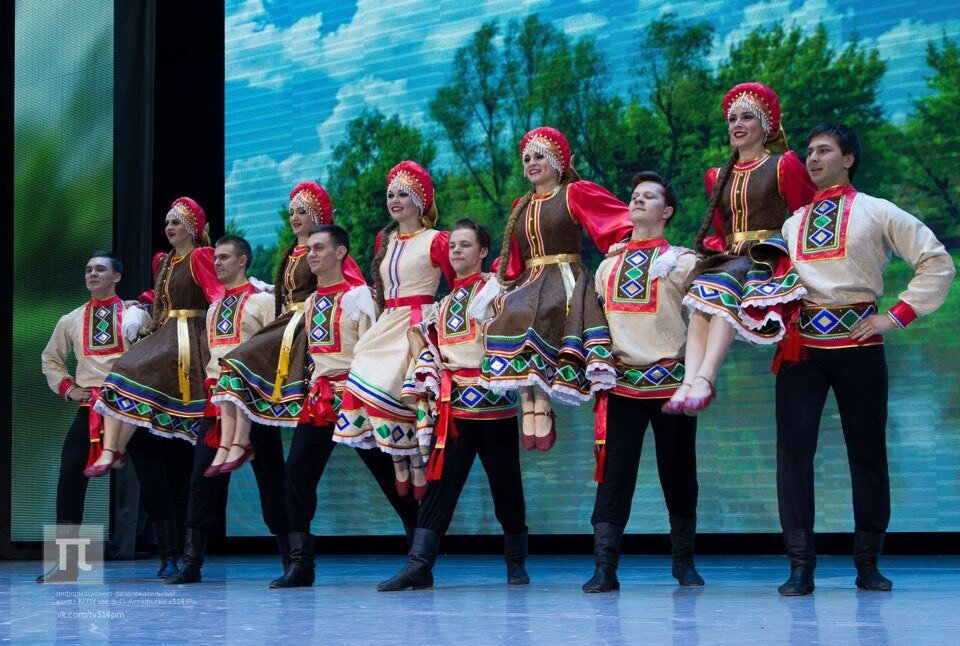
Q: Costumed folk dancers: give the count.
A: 11